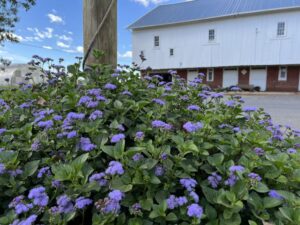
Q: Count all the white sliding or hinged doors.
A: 3